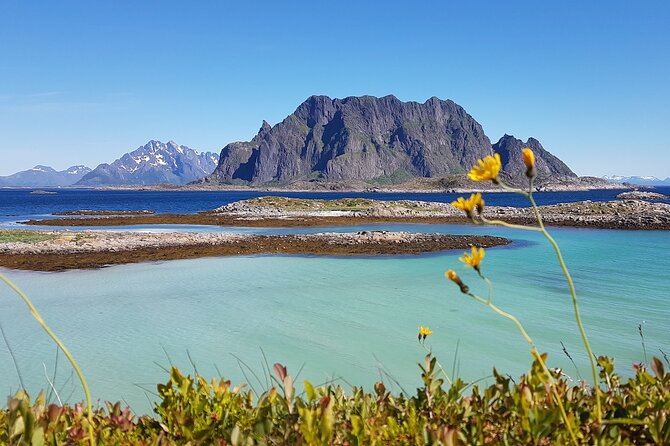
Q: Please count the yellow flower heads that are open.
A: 4